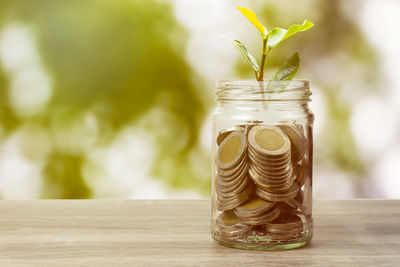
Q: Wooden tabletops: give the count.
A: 1